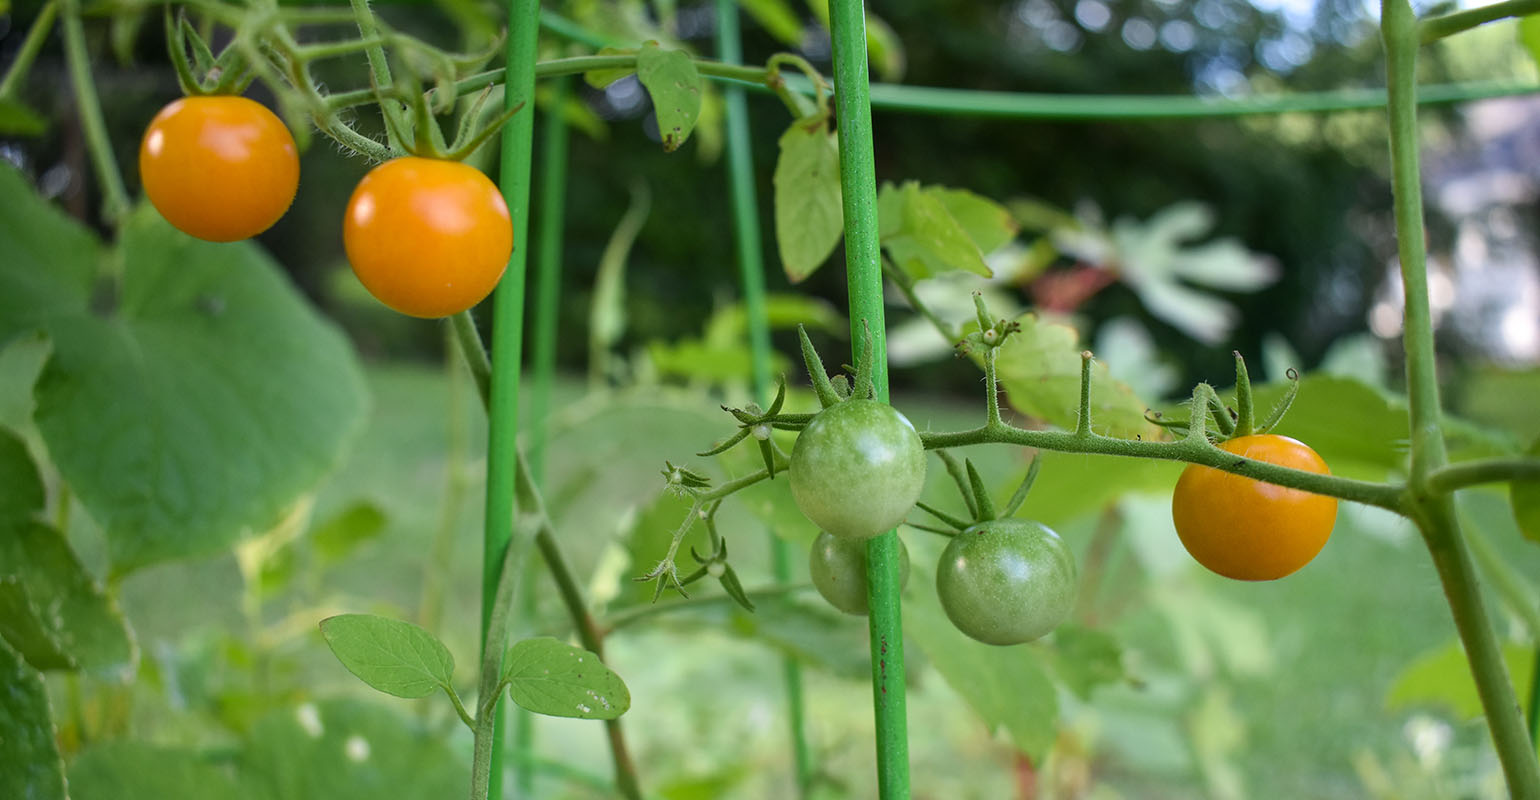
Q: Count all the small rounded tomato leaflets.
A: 2